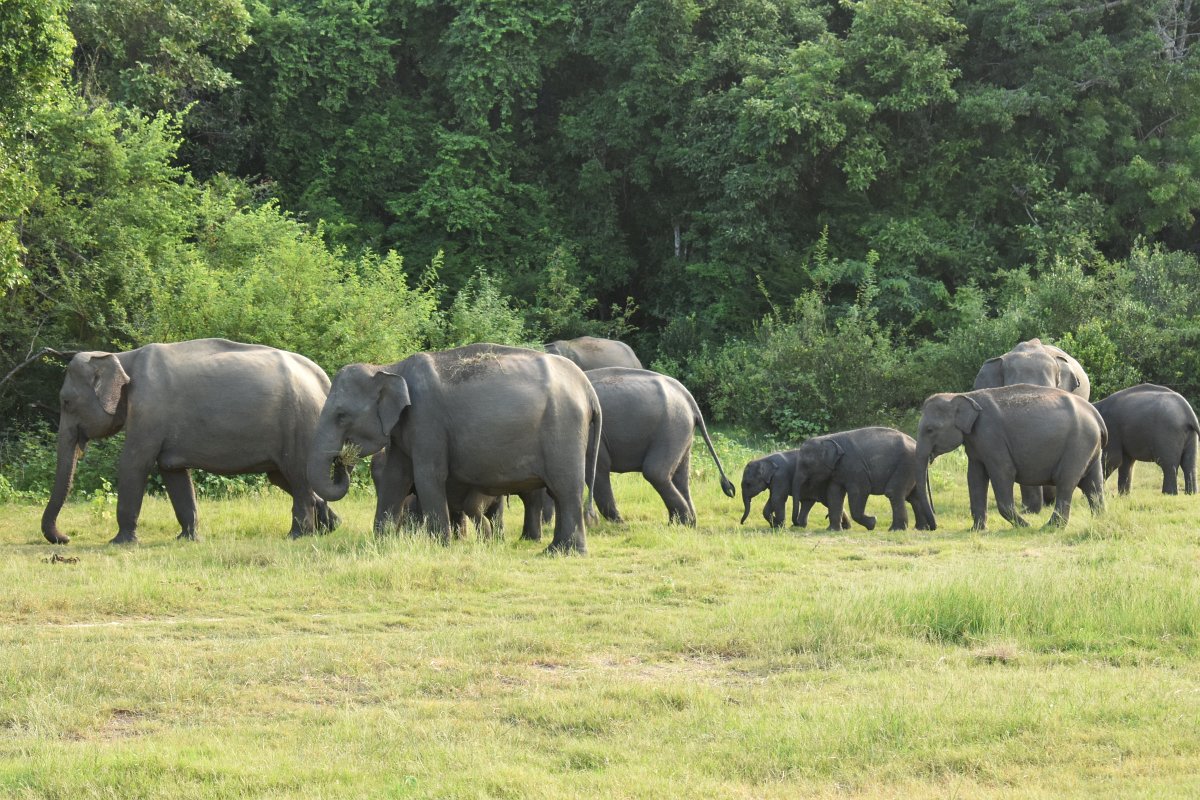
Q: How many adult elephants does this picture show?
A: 7